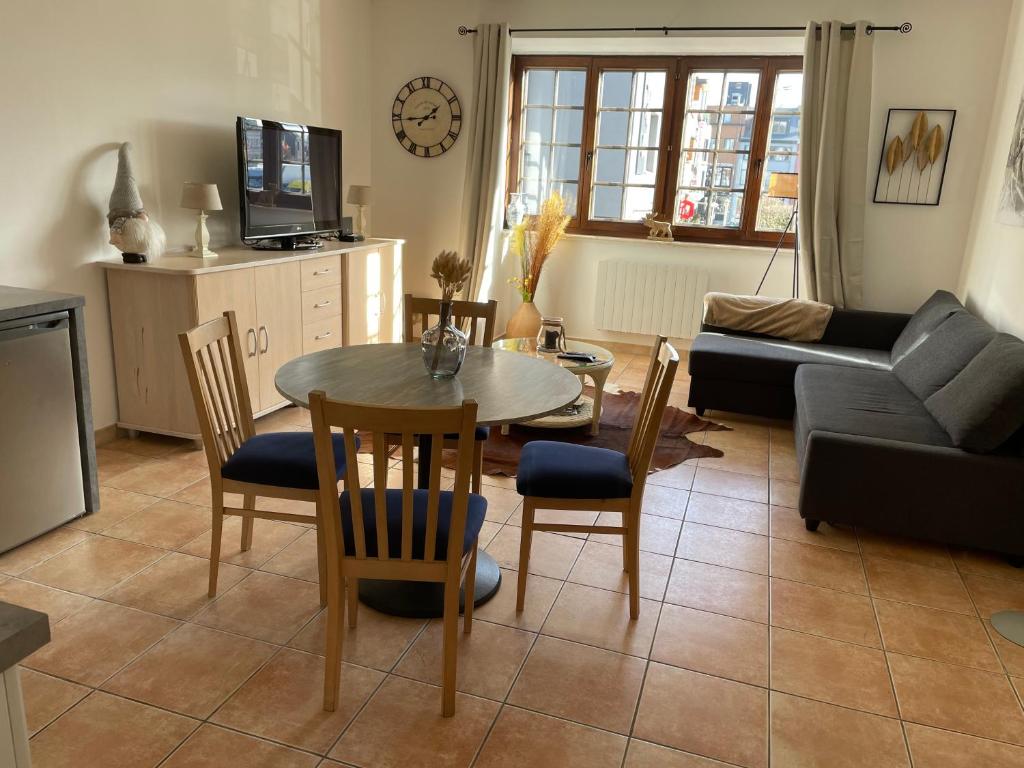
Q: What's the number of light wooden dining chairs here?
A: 4